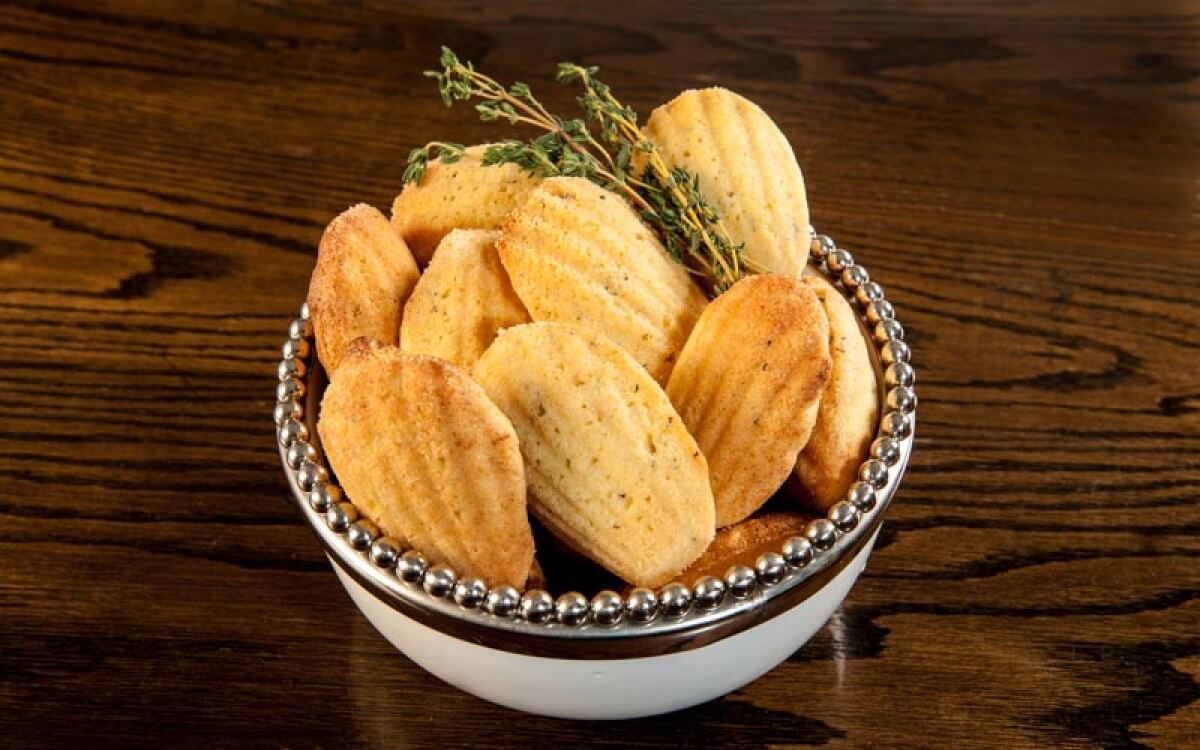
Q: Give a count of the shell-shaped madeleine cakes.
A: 10